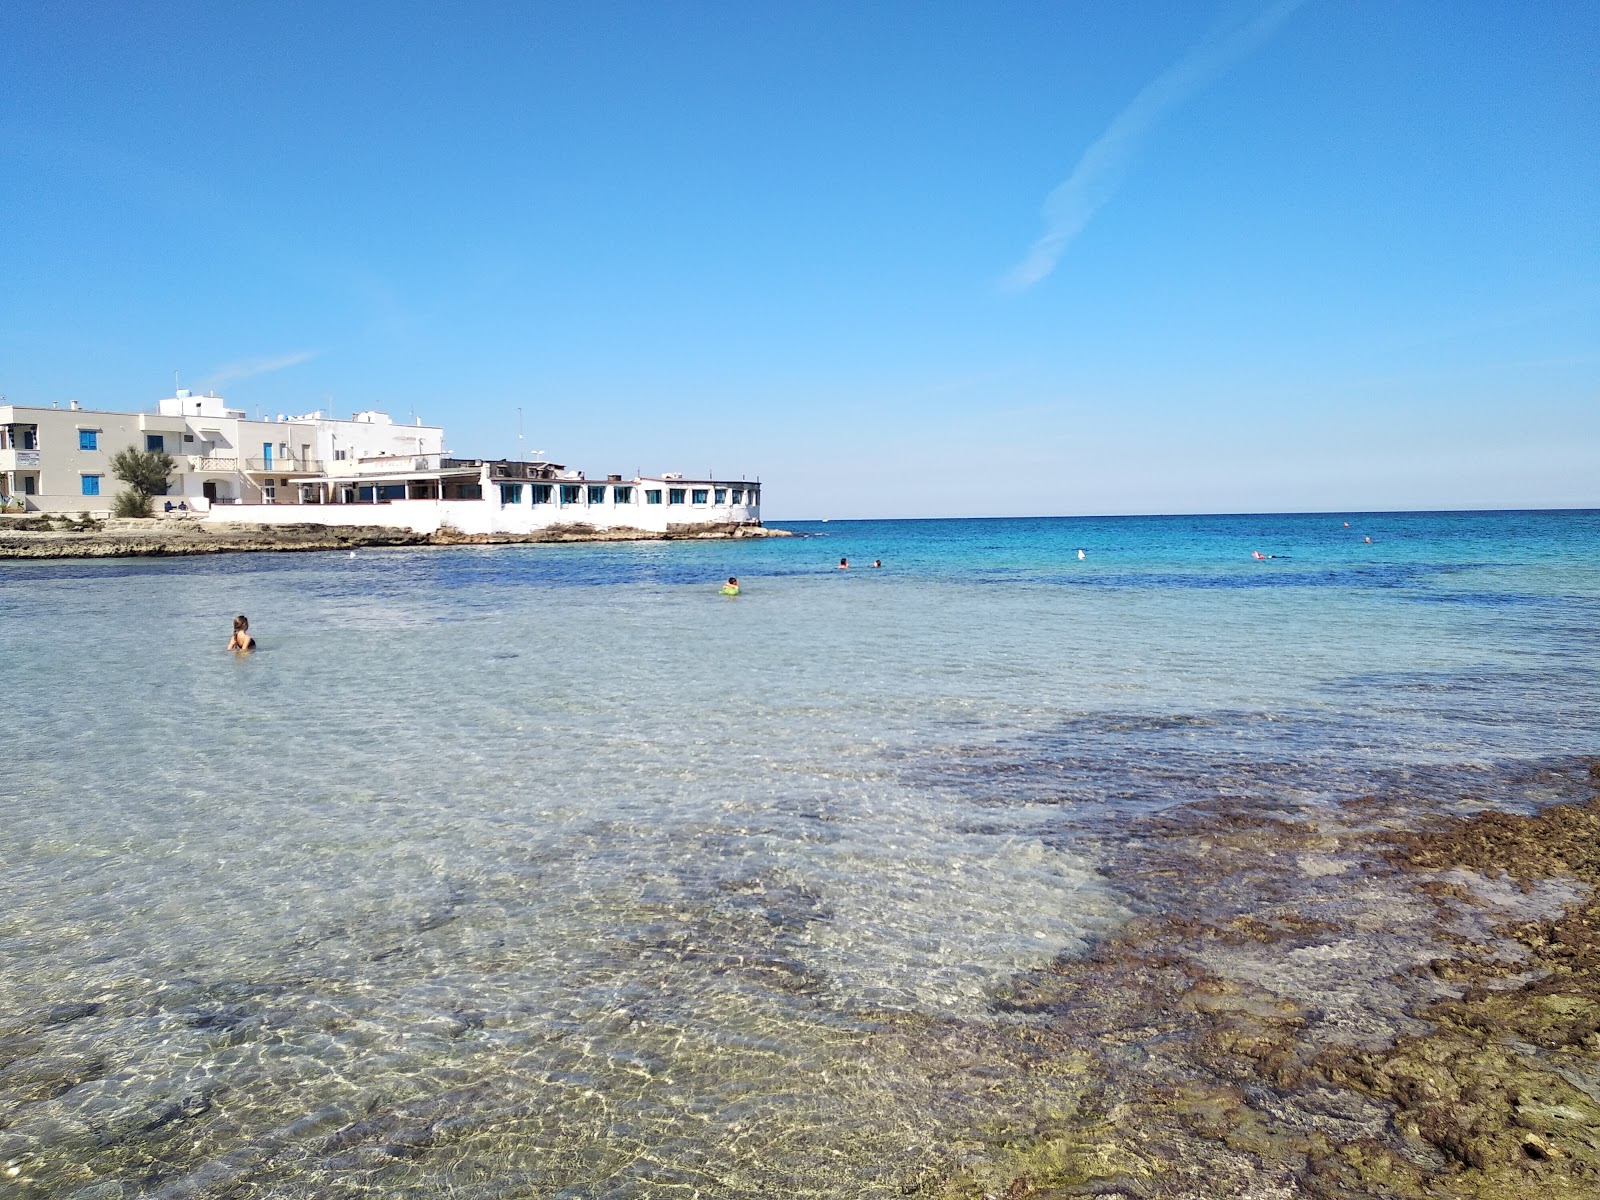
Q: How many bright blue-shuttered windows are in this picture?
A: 2